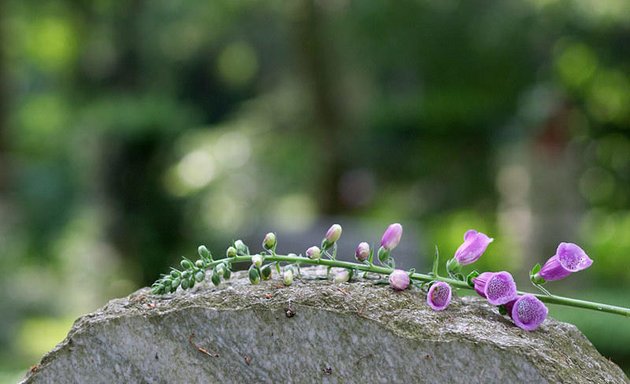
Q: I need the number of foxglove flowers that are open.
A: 5